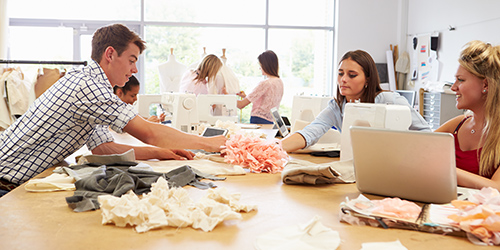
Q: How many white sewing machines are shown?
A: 5